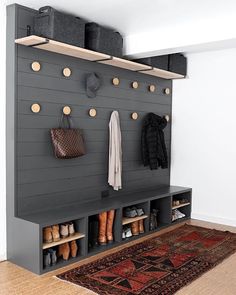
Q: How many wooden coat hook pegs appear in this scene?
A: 11